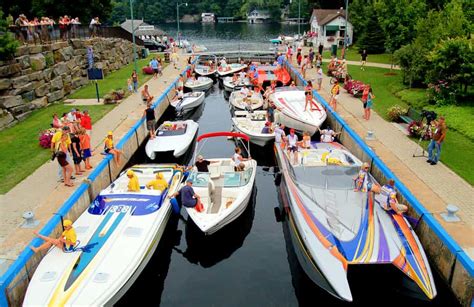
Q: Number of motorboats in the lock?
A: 13